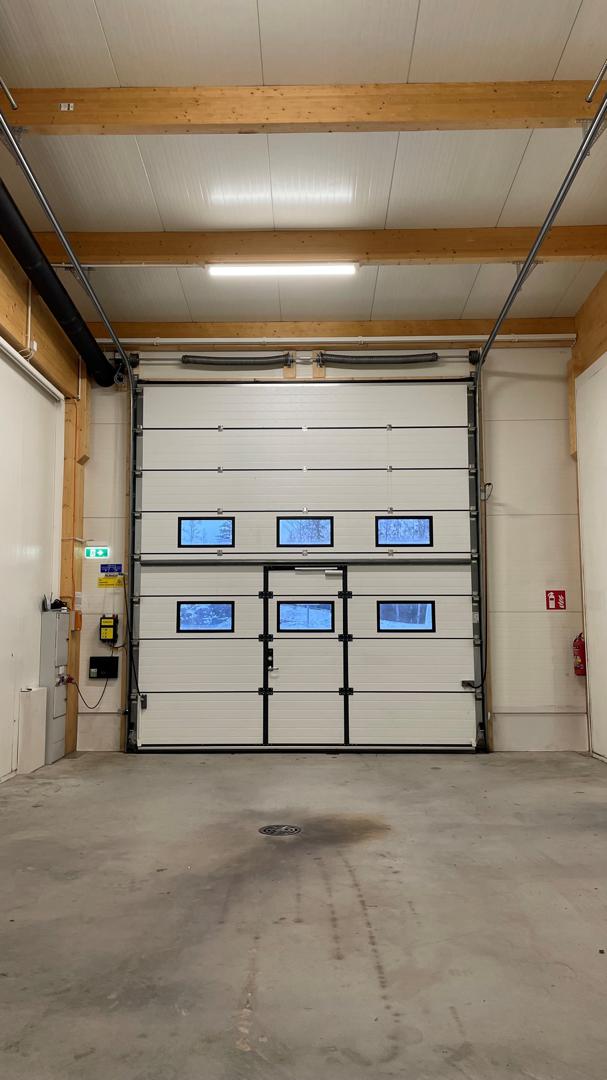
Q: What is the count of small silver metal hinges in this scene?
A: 12